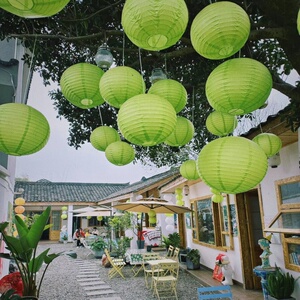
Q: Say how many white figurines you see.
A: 1